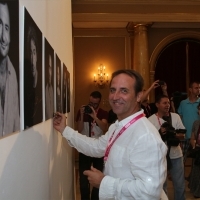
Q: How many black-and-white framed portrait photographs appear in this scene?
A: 6